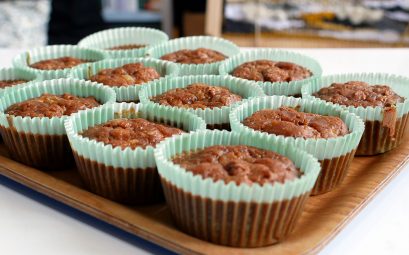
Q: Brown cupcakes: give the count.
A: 12